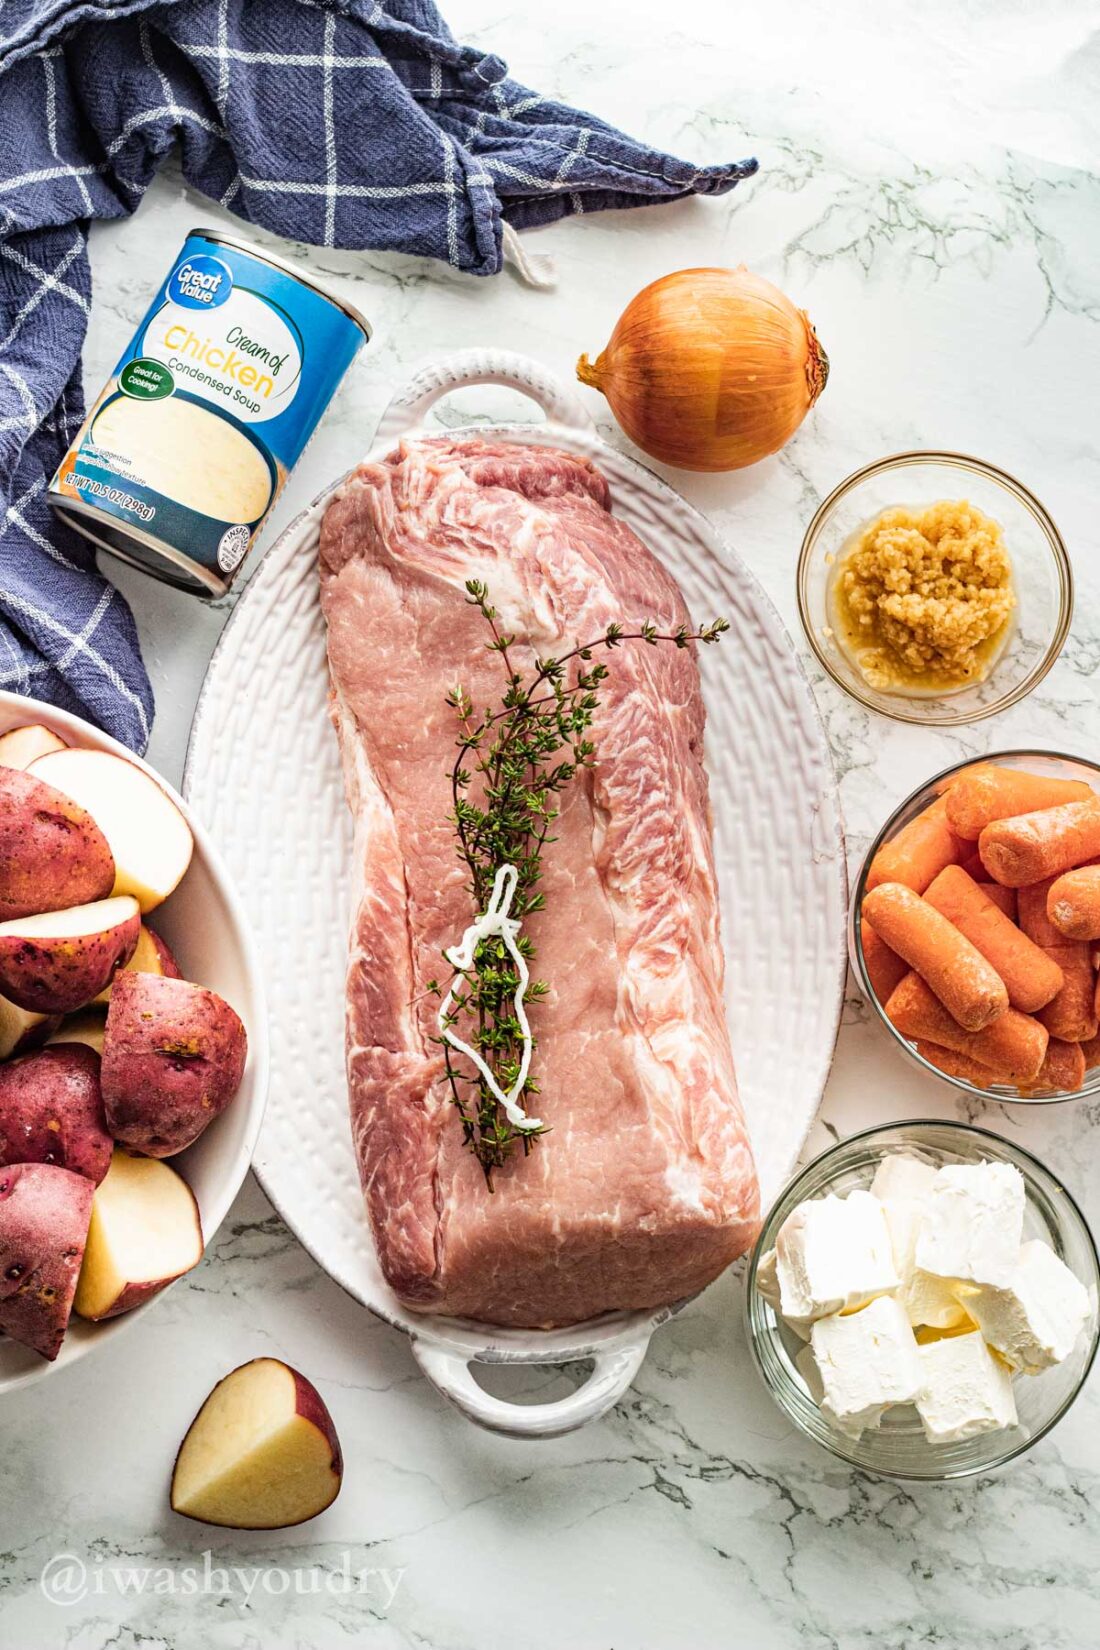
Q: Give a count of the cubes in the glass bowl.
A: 6